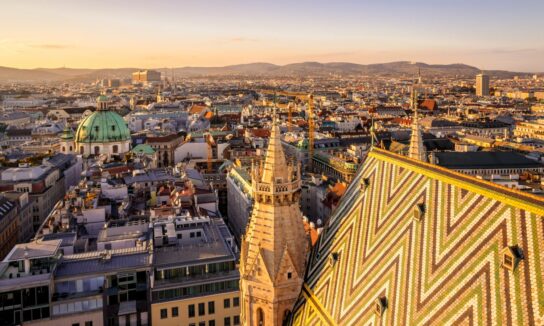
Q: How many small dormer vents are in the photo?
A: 5